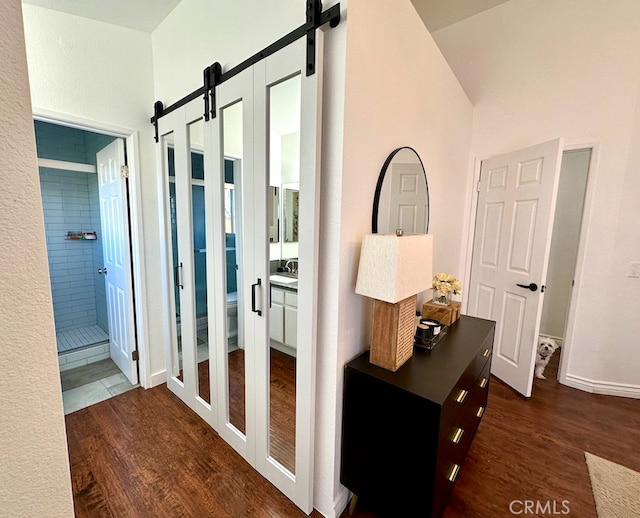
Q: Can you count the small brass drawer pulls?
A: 6